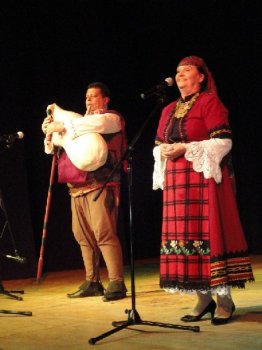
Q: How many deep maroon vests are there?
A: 1